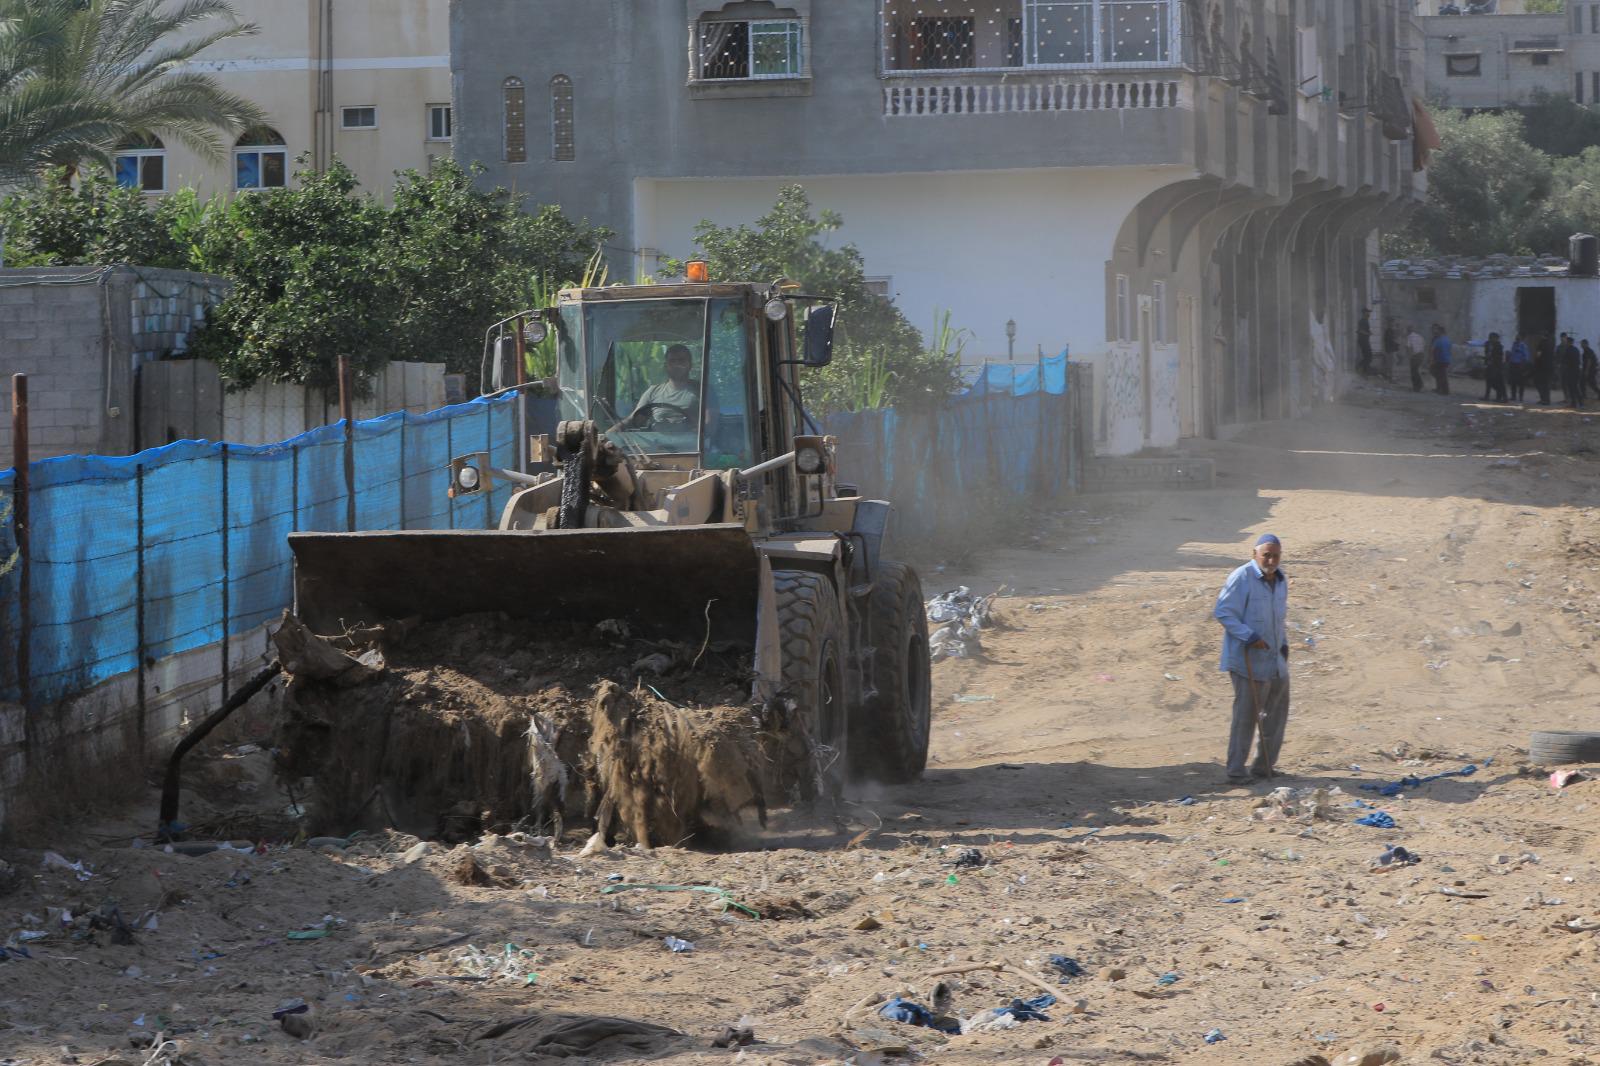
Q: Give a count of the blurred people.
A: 11